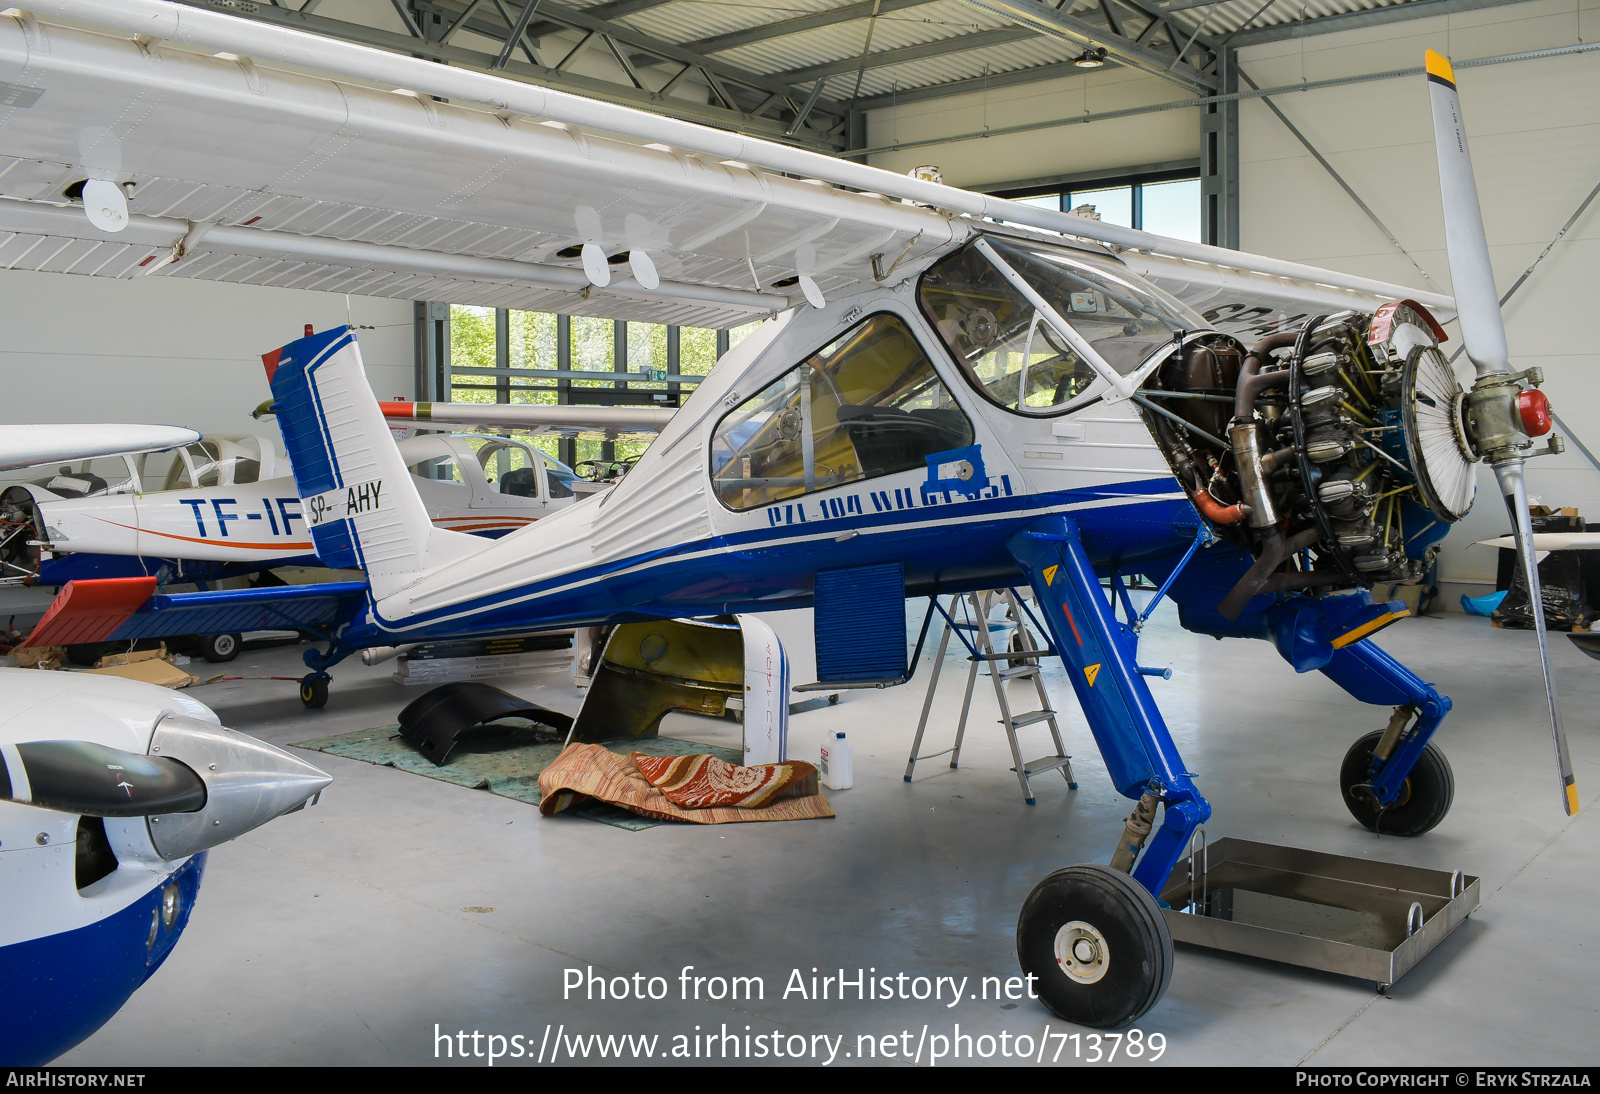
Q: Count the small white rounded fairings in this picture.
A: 4